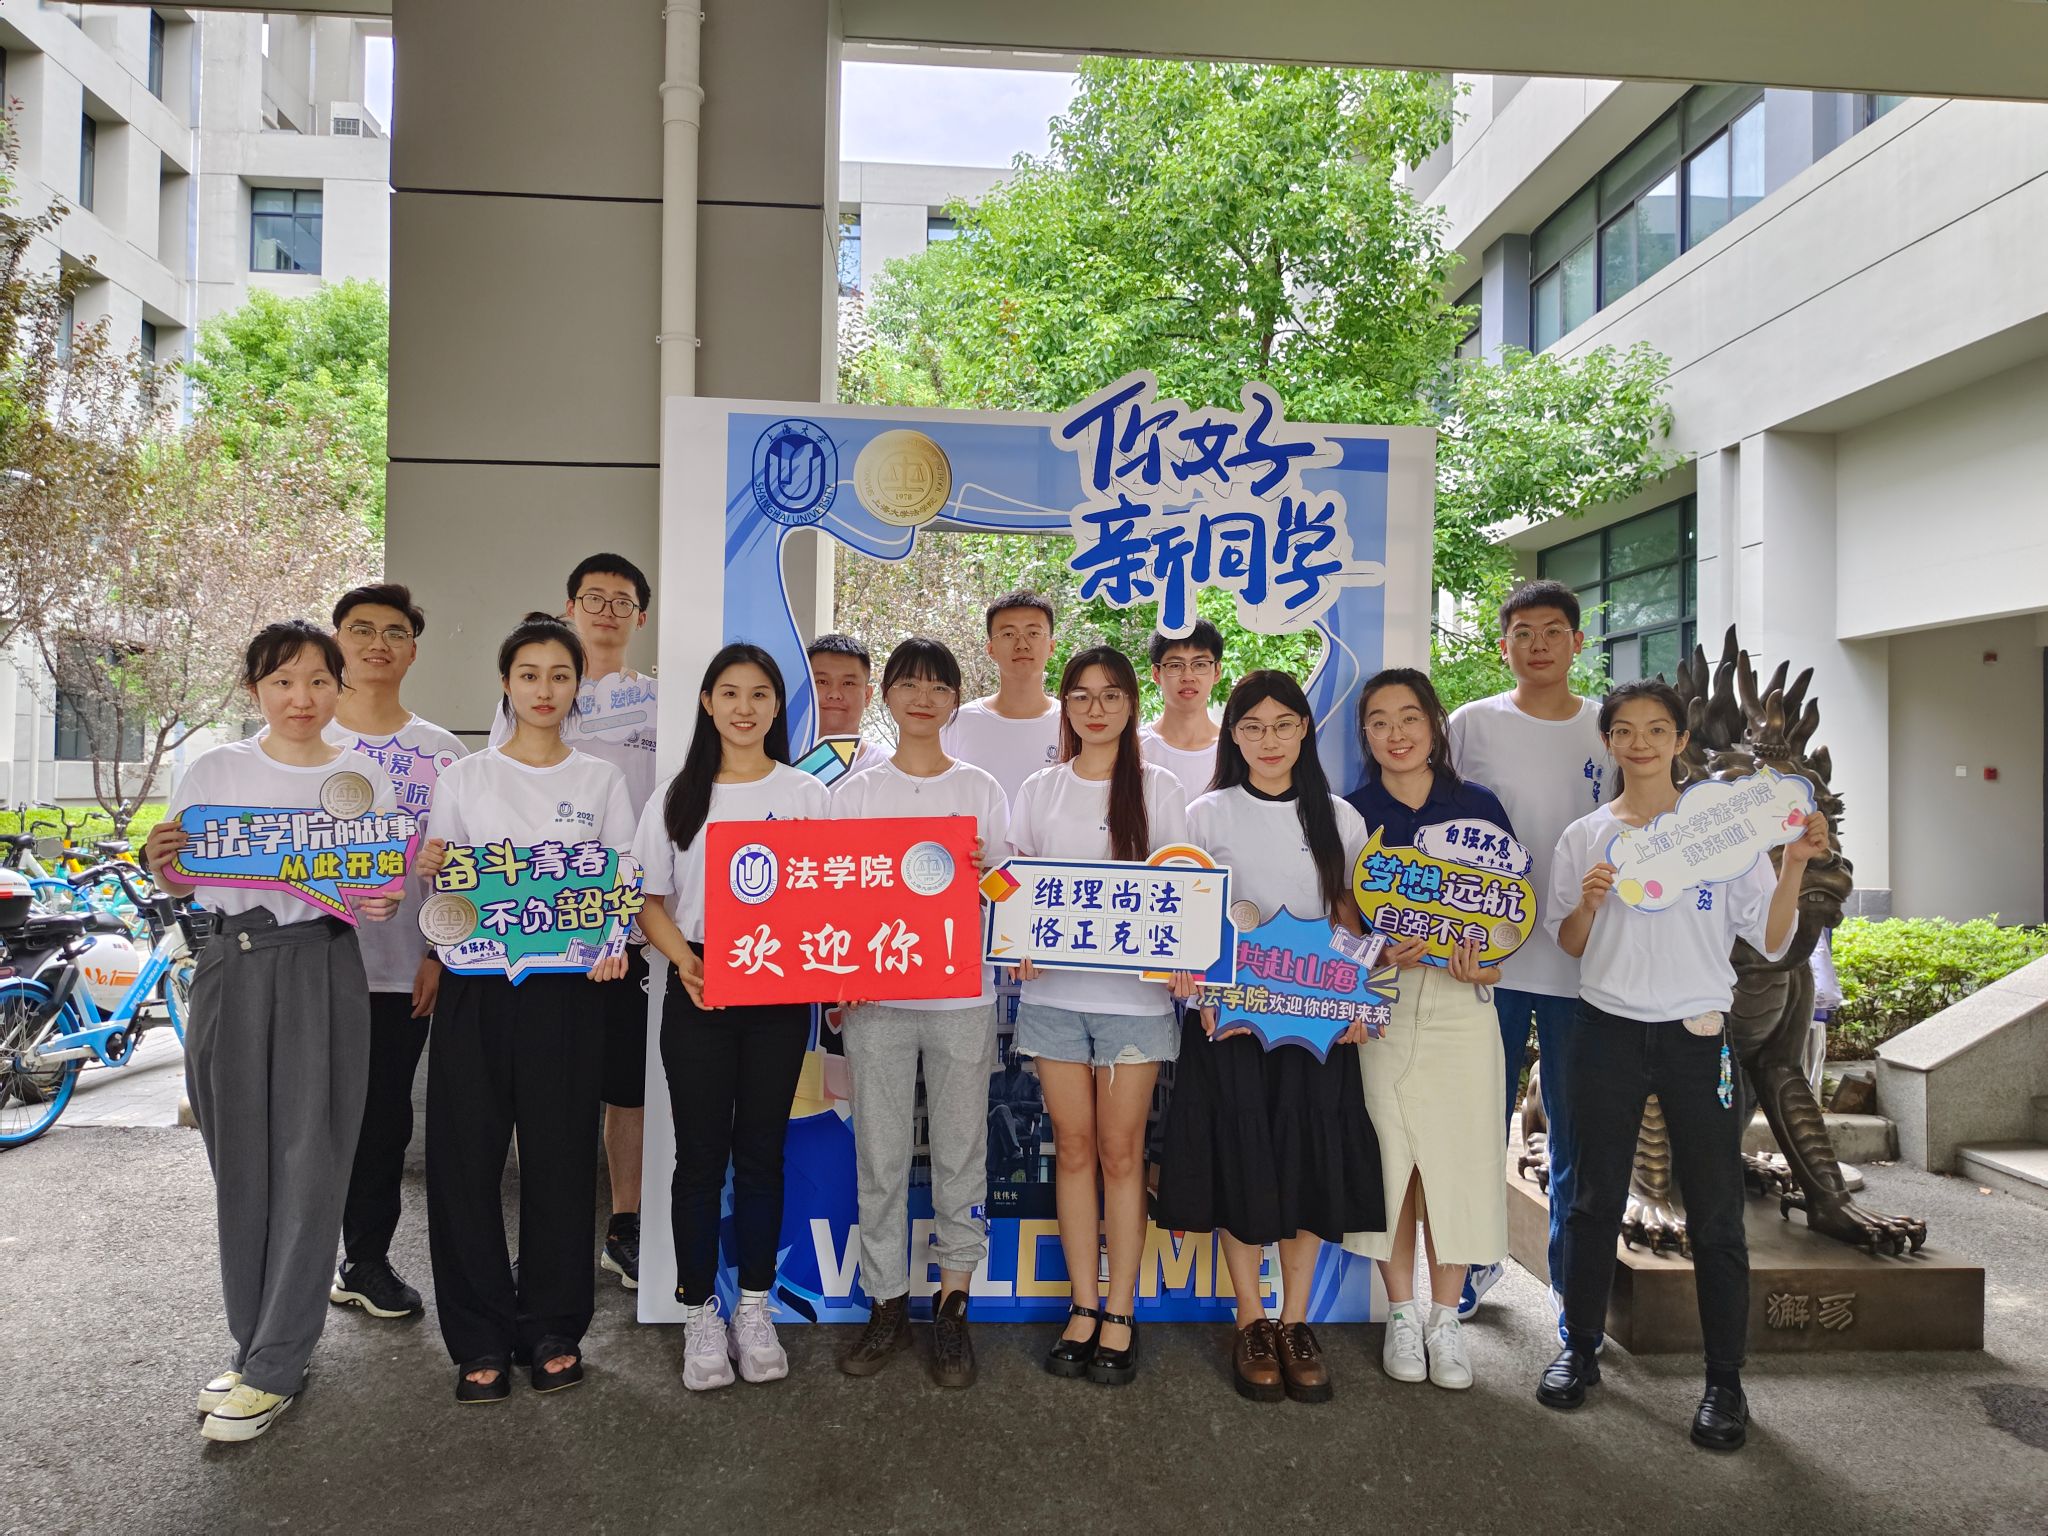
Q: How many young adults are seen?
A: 14